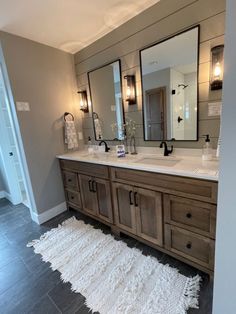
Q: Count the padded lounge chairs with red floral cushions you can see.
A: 0